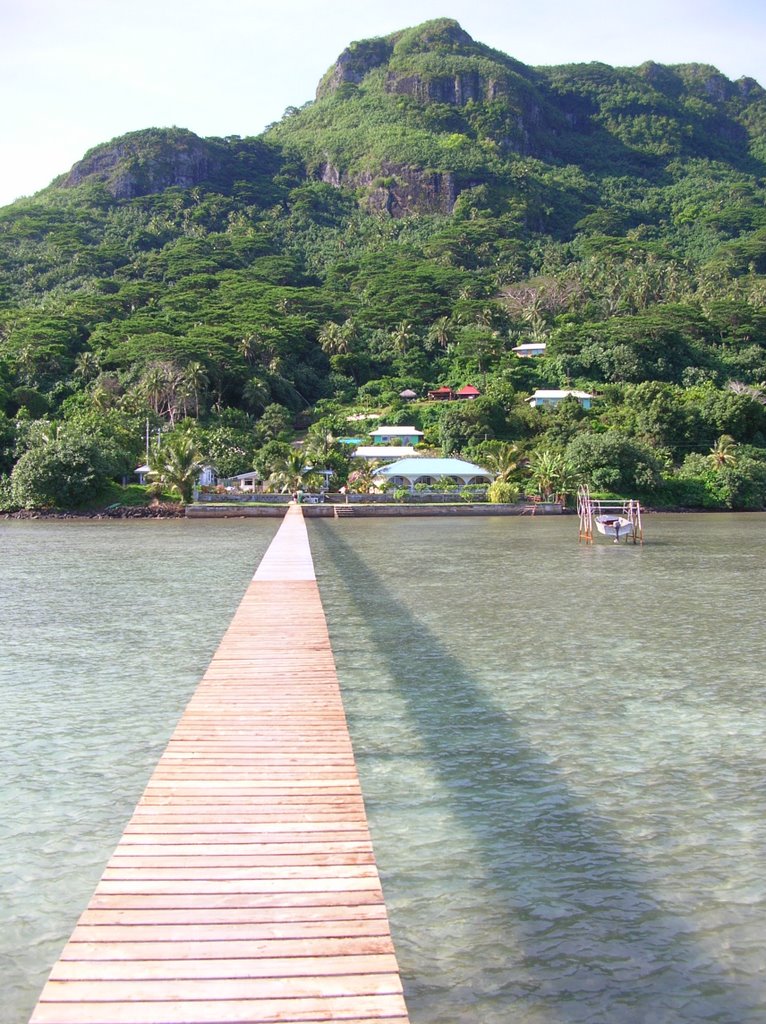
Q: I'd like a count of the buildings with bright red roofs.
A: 2